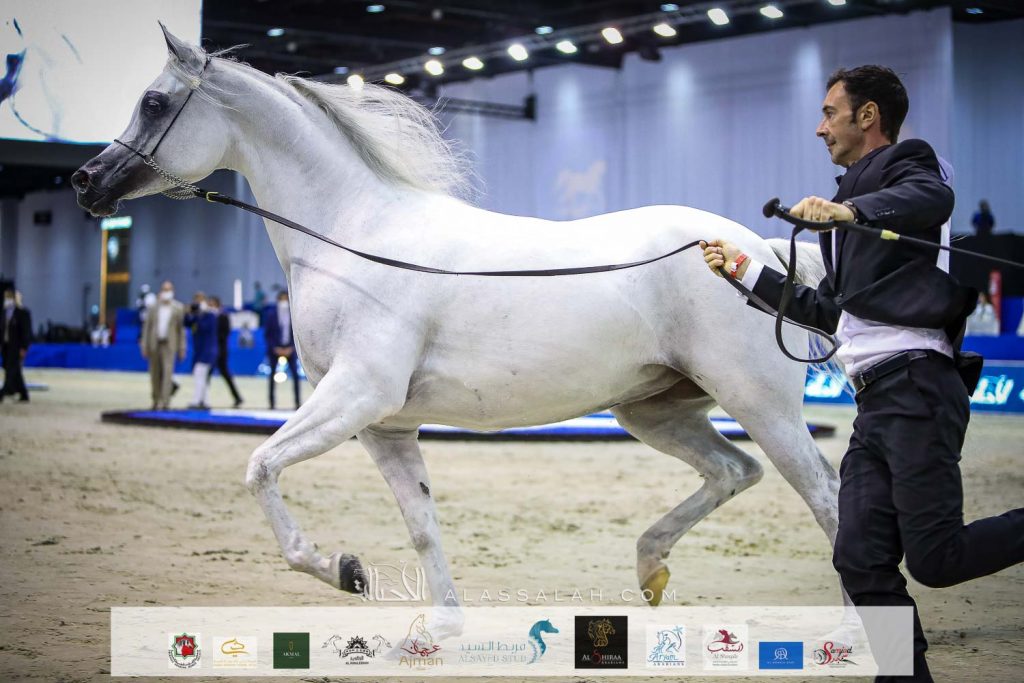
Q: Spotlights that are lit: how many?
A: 11